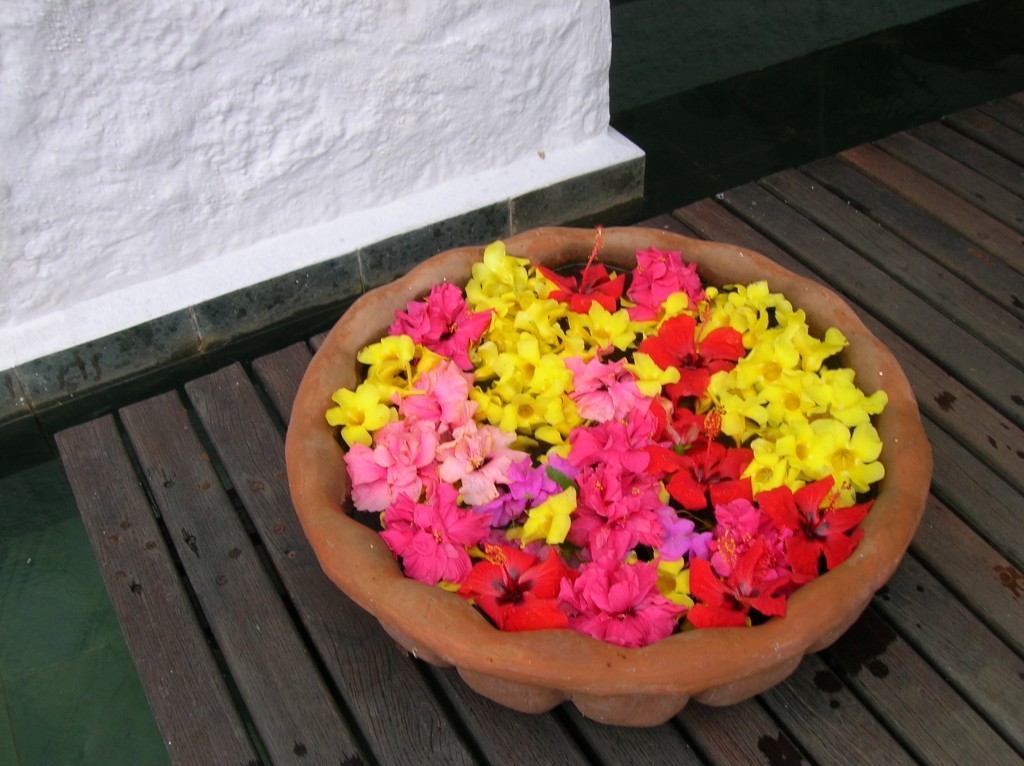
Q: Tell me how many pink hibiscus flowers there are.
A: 11